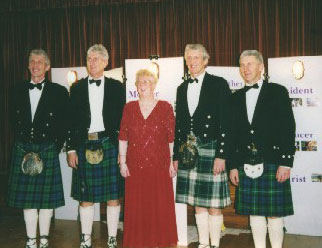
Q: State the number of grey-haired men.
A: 4